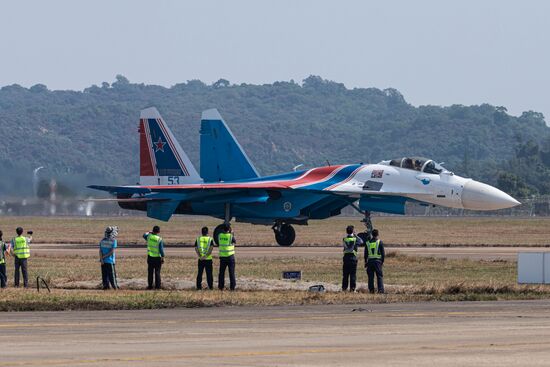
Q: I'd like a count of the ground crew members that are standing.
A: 8